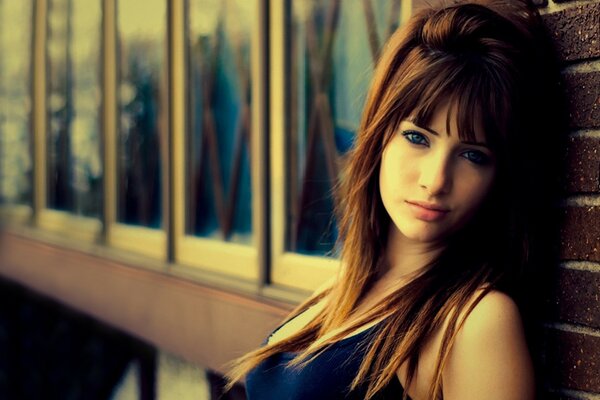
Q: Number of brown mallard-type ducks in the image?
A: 0